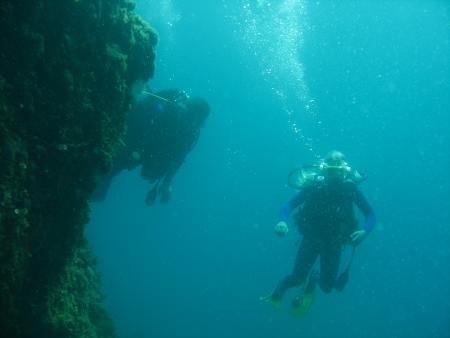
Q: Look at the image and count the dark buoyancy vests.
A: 2